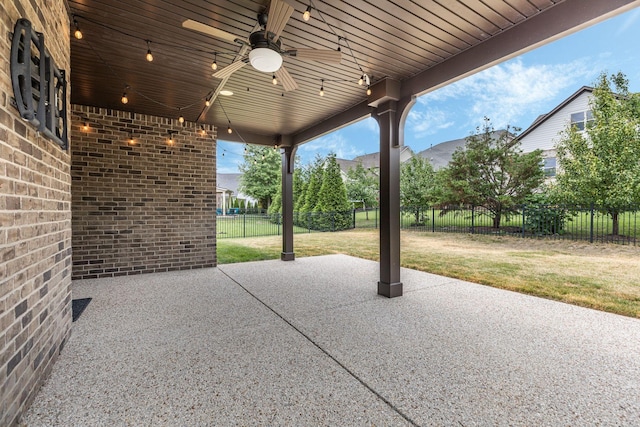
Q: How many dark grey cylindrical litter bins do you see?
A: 0